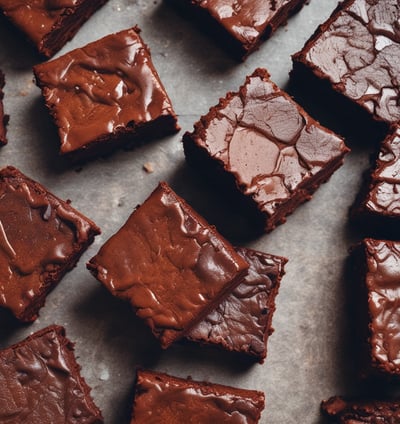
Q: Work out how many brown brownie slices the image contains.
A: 14